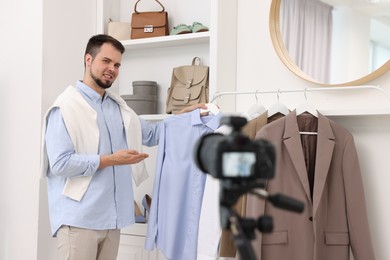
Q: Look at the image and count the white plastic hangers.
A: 4